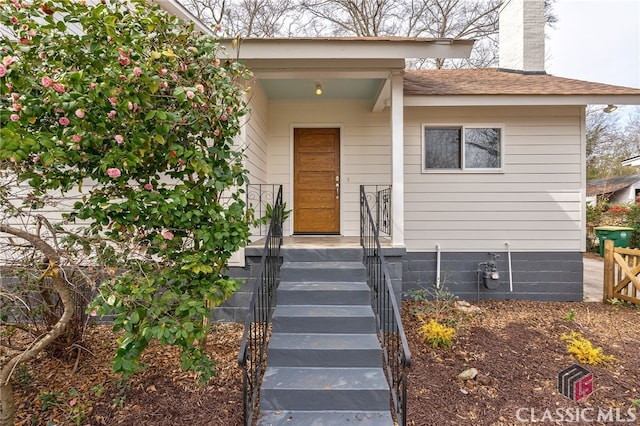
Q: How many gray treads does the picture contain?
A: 6